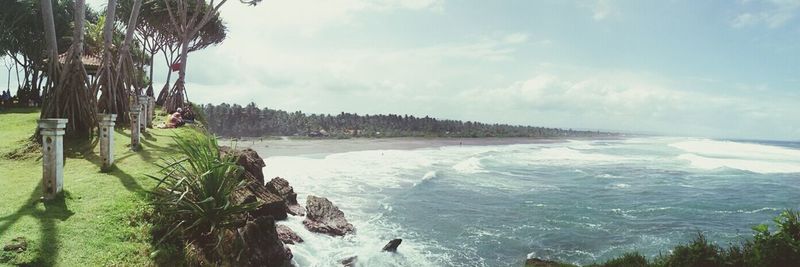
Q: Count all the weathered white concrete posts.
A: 5